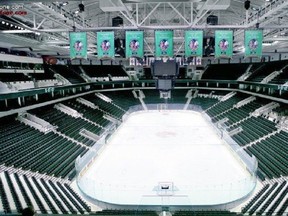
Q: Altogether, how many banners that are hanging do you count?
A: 7